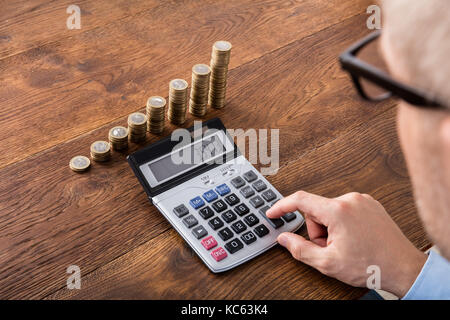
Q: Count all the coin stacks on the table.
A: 8